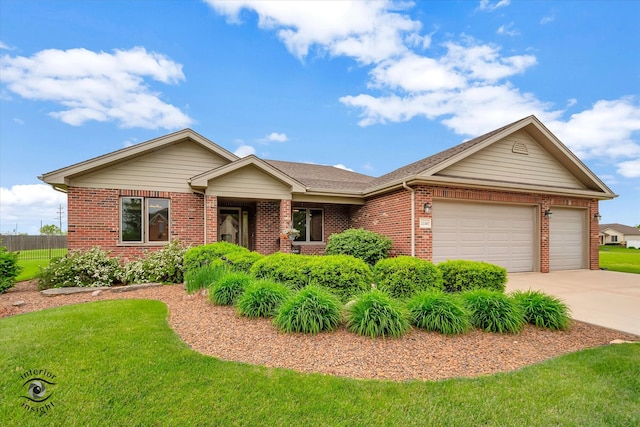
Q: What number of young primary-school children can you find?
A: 0